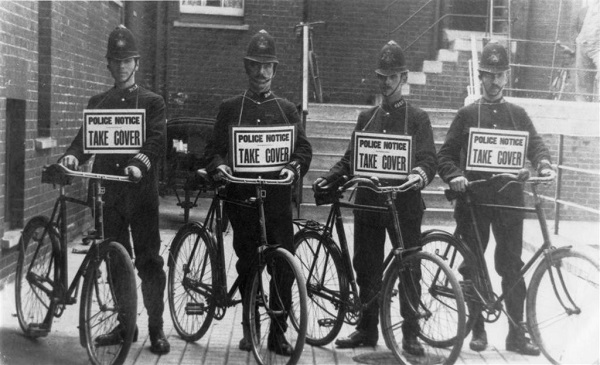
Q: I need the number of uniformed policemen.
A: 4